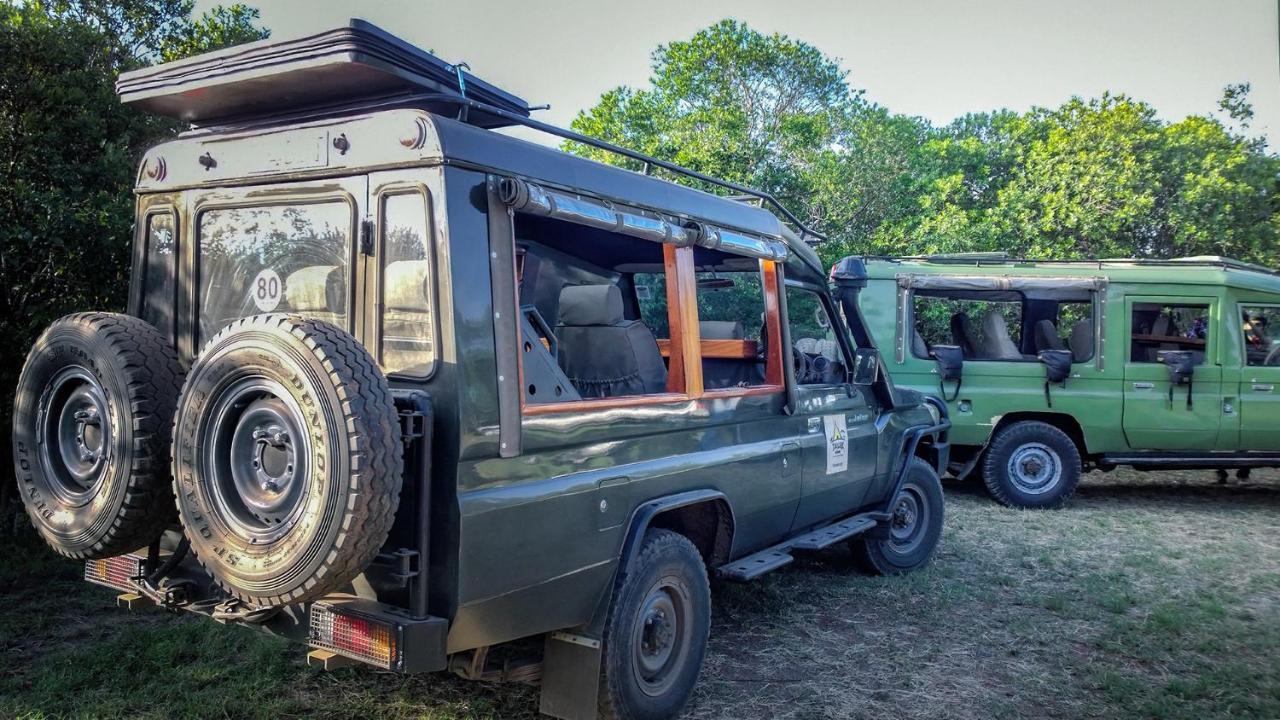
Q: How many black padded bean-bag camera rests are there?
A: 3